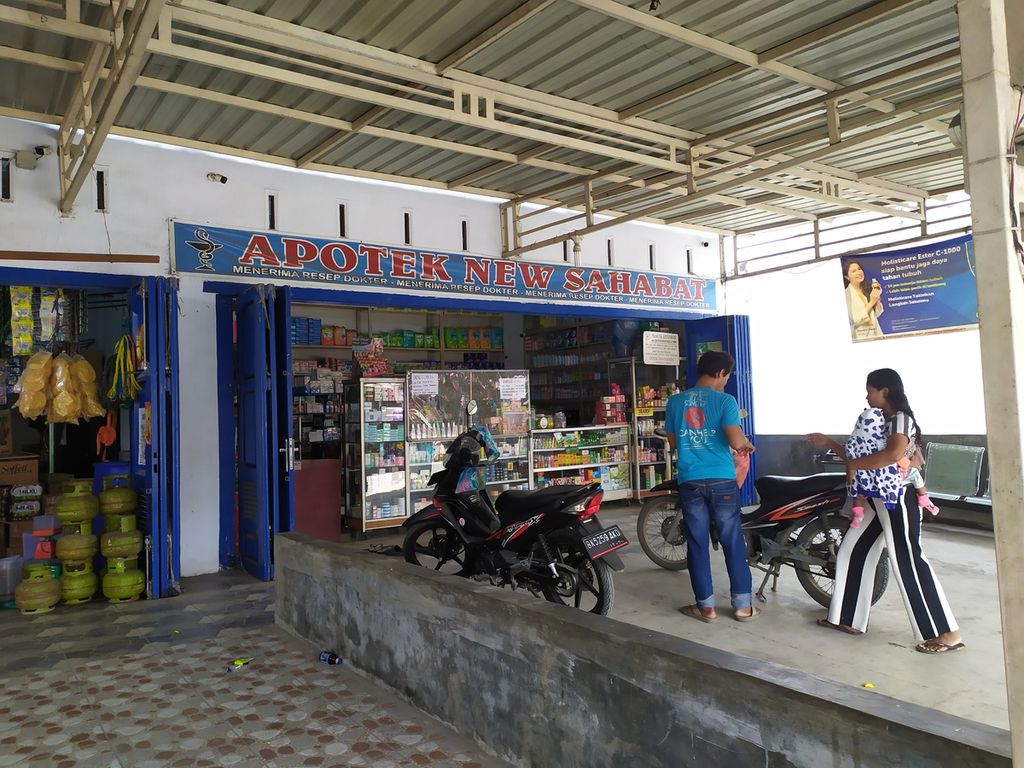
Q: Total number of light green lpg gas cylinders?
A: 7